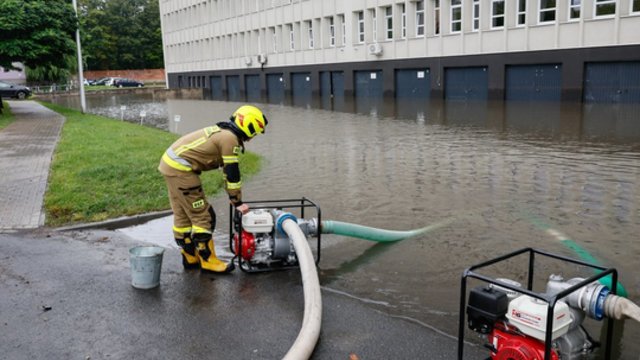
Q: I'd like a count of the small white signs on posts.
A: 3